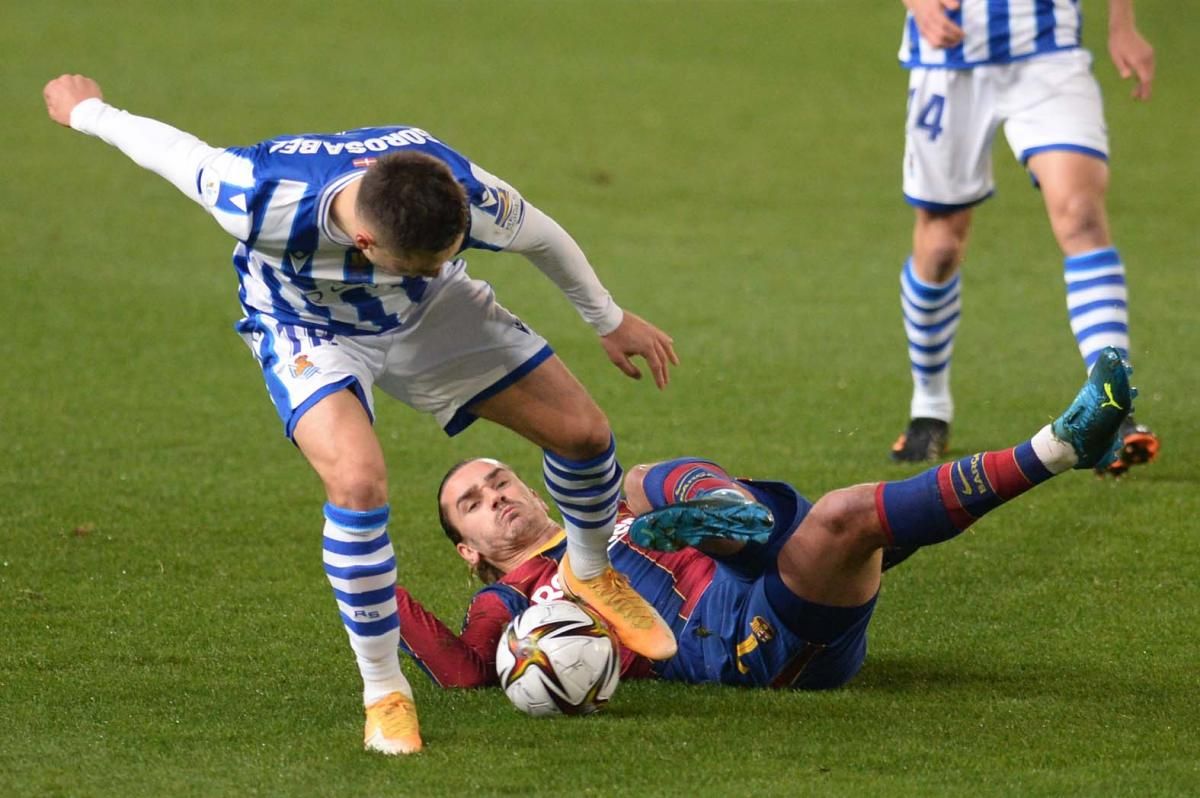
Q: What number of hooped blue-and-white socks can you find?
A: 4